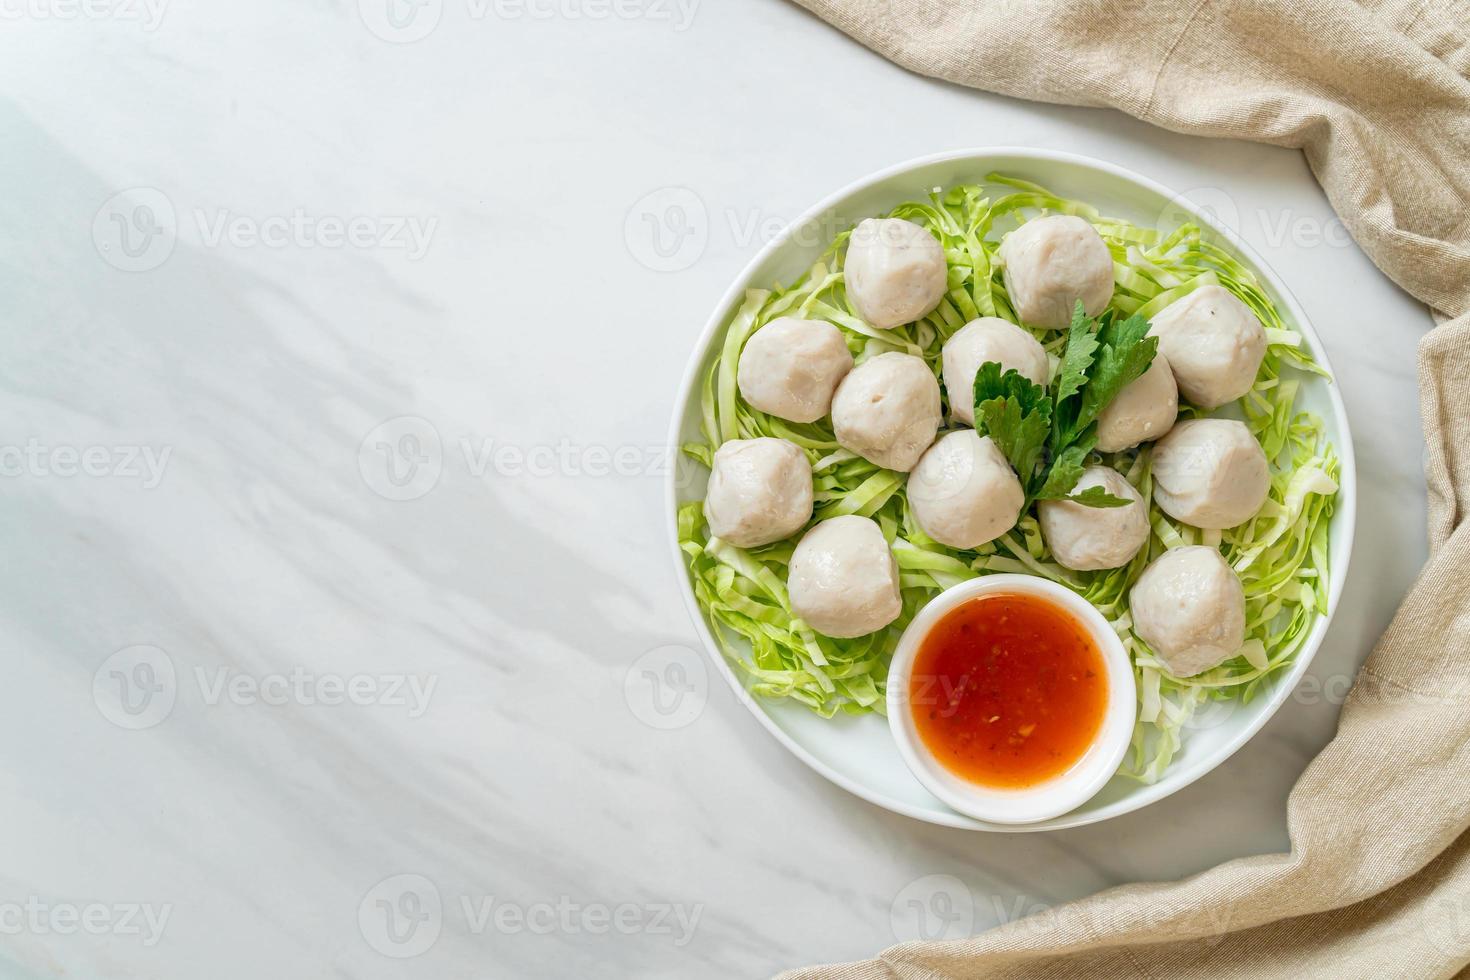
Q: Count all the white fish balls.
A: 13